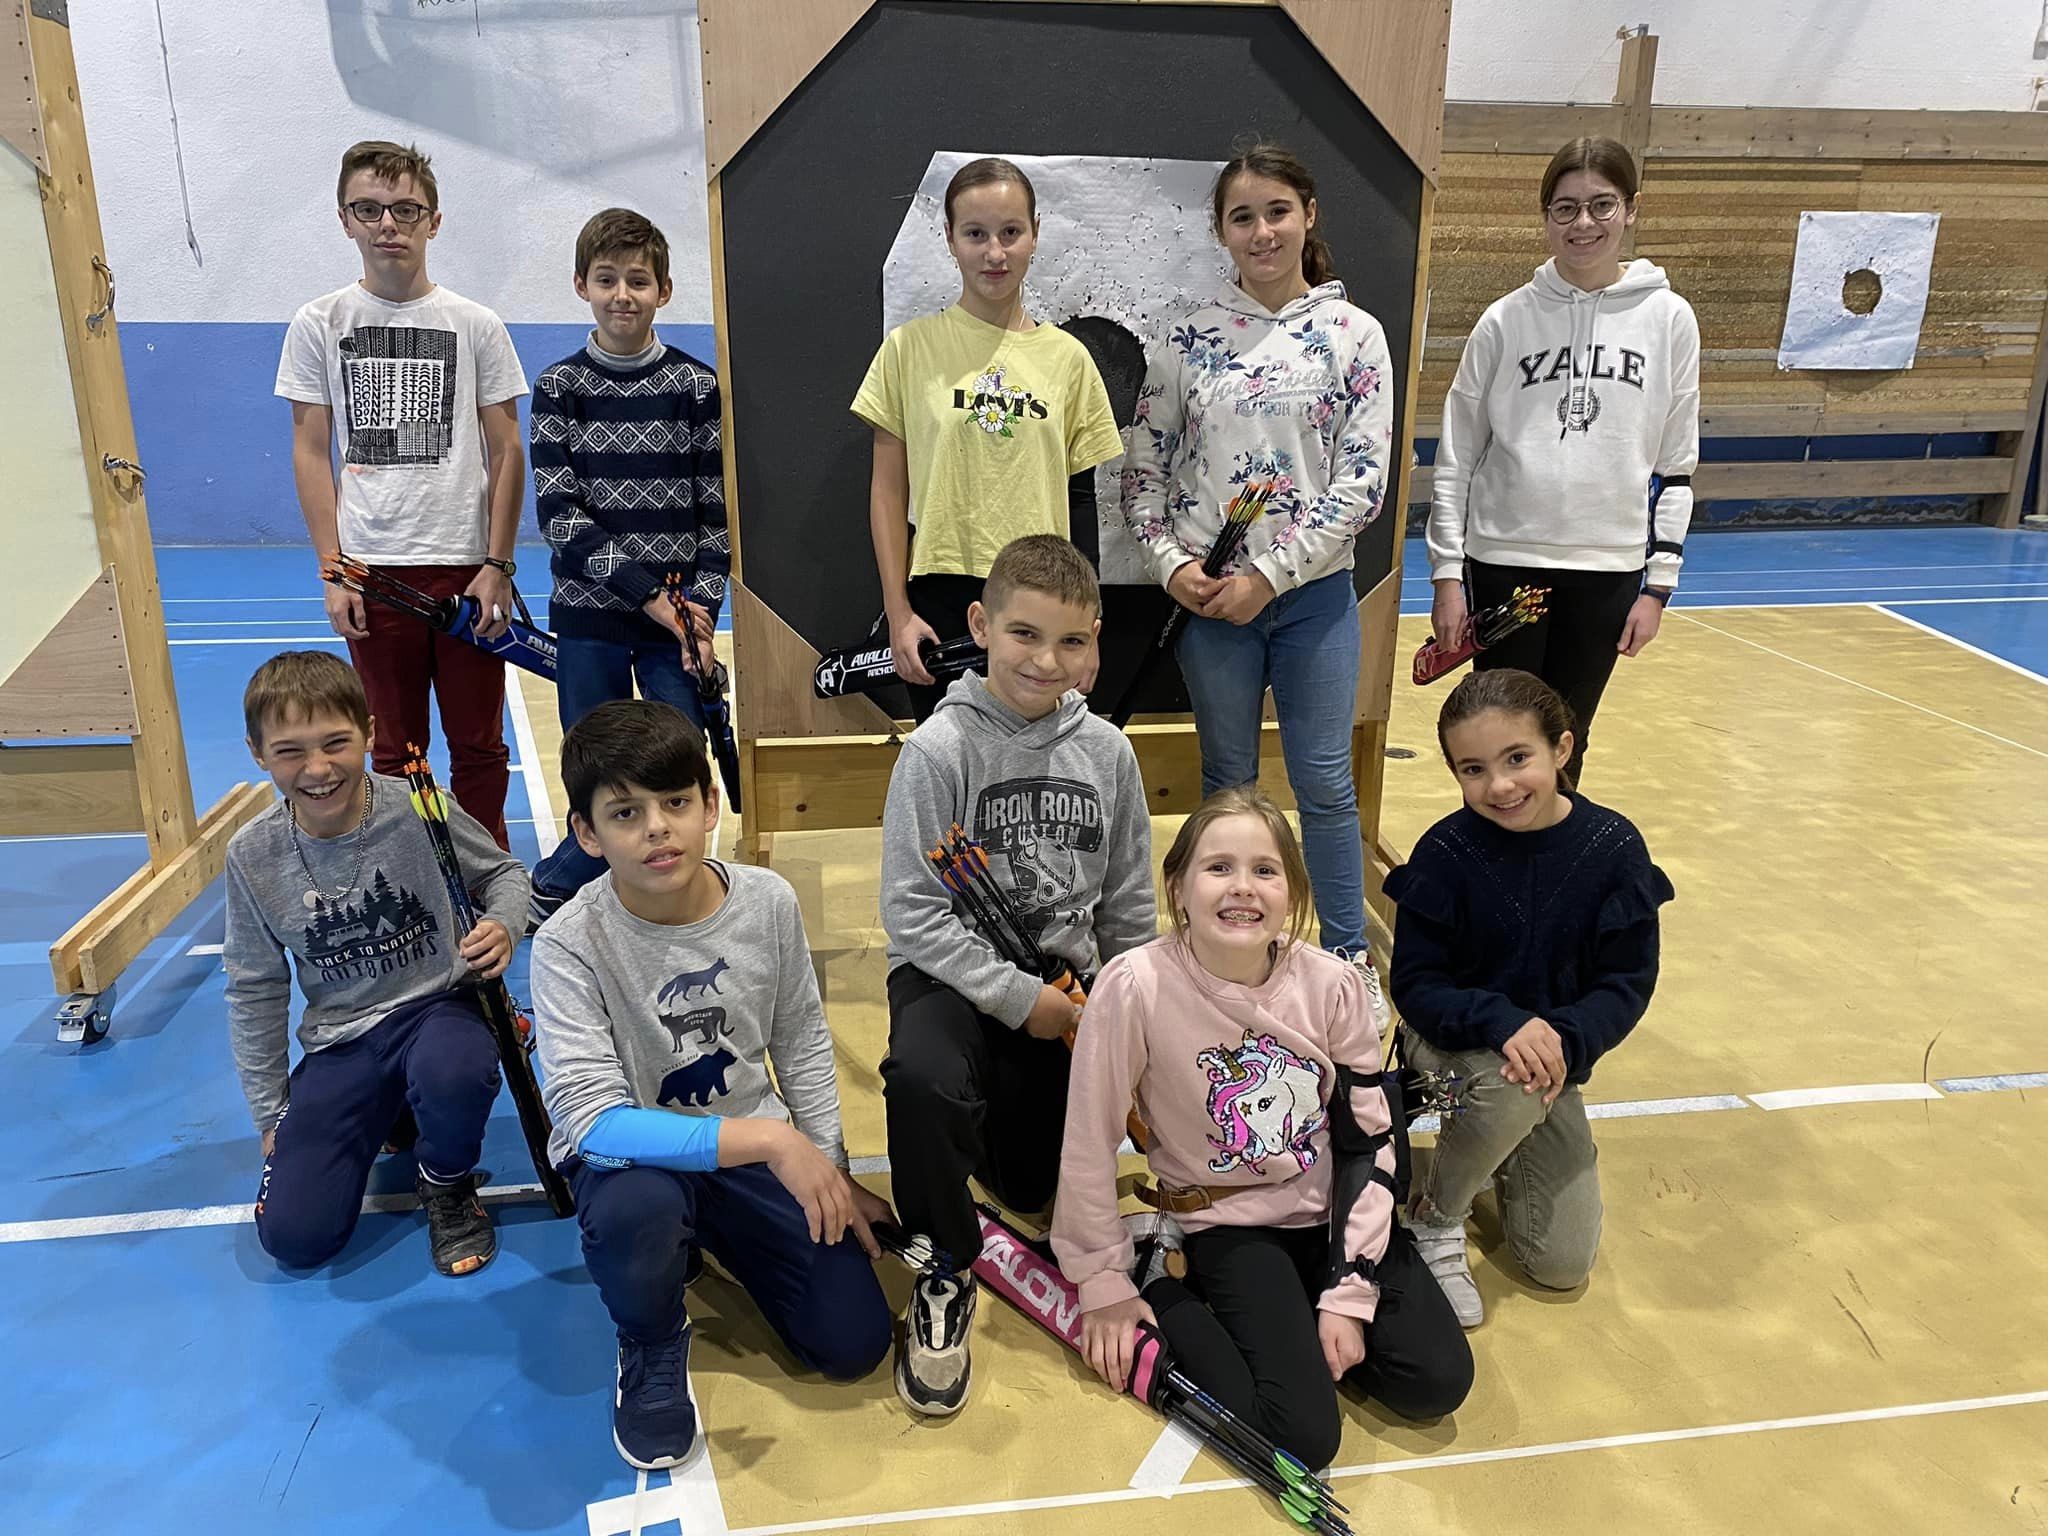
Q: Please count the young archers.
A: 10